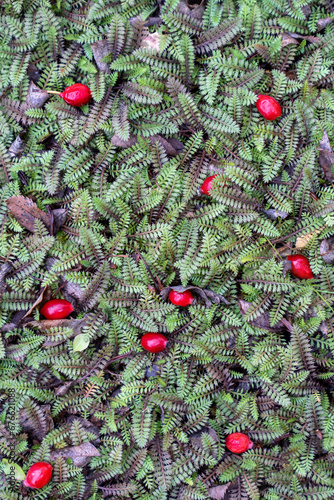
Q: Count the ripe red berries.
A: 9